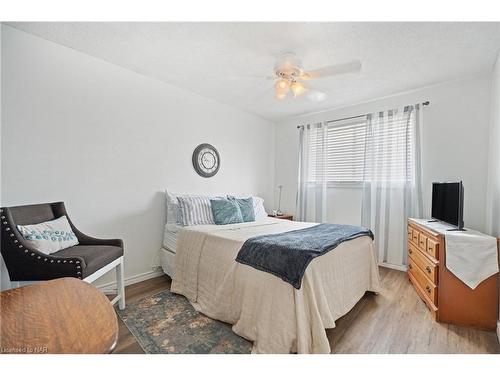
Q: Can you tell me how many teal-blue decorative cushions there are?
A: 2